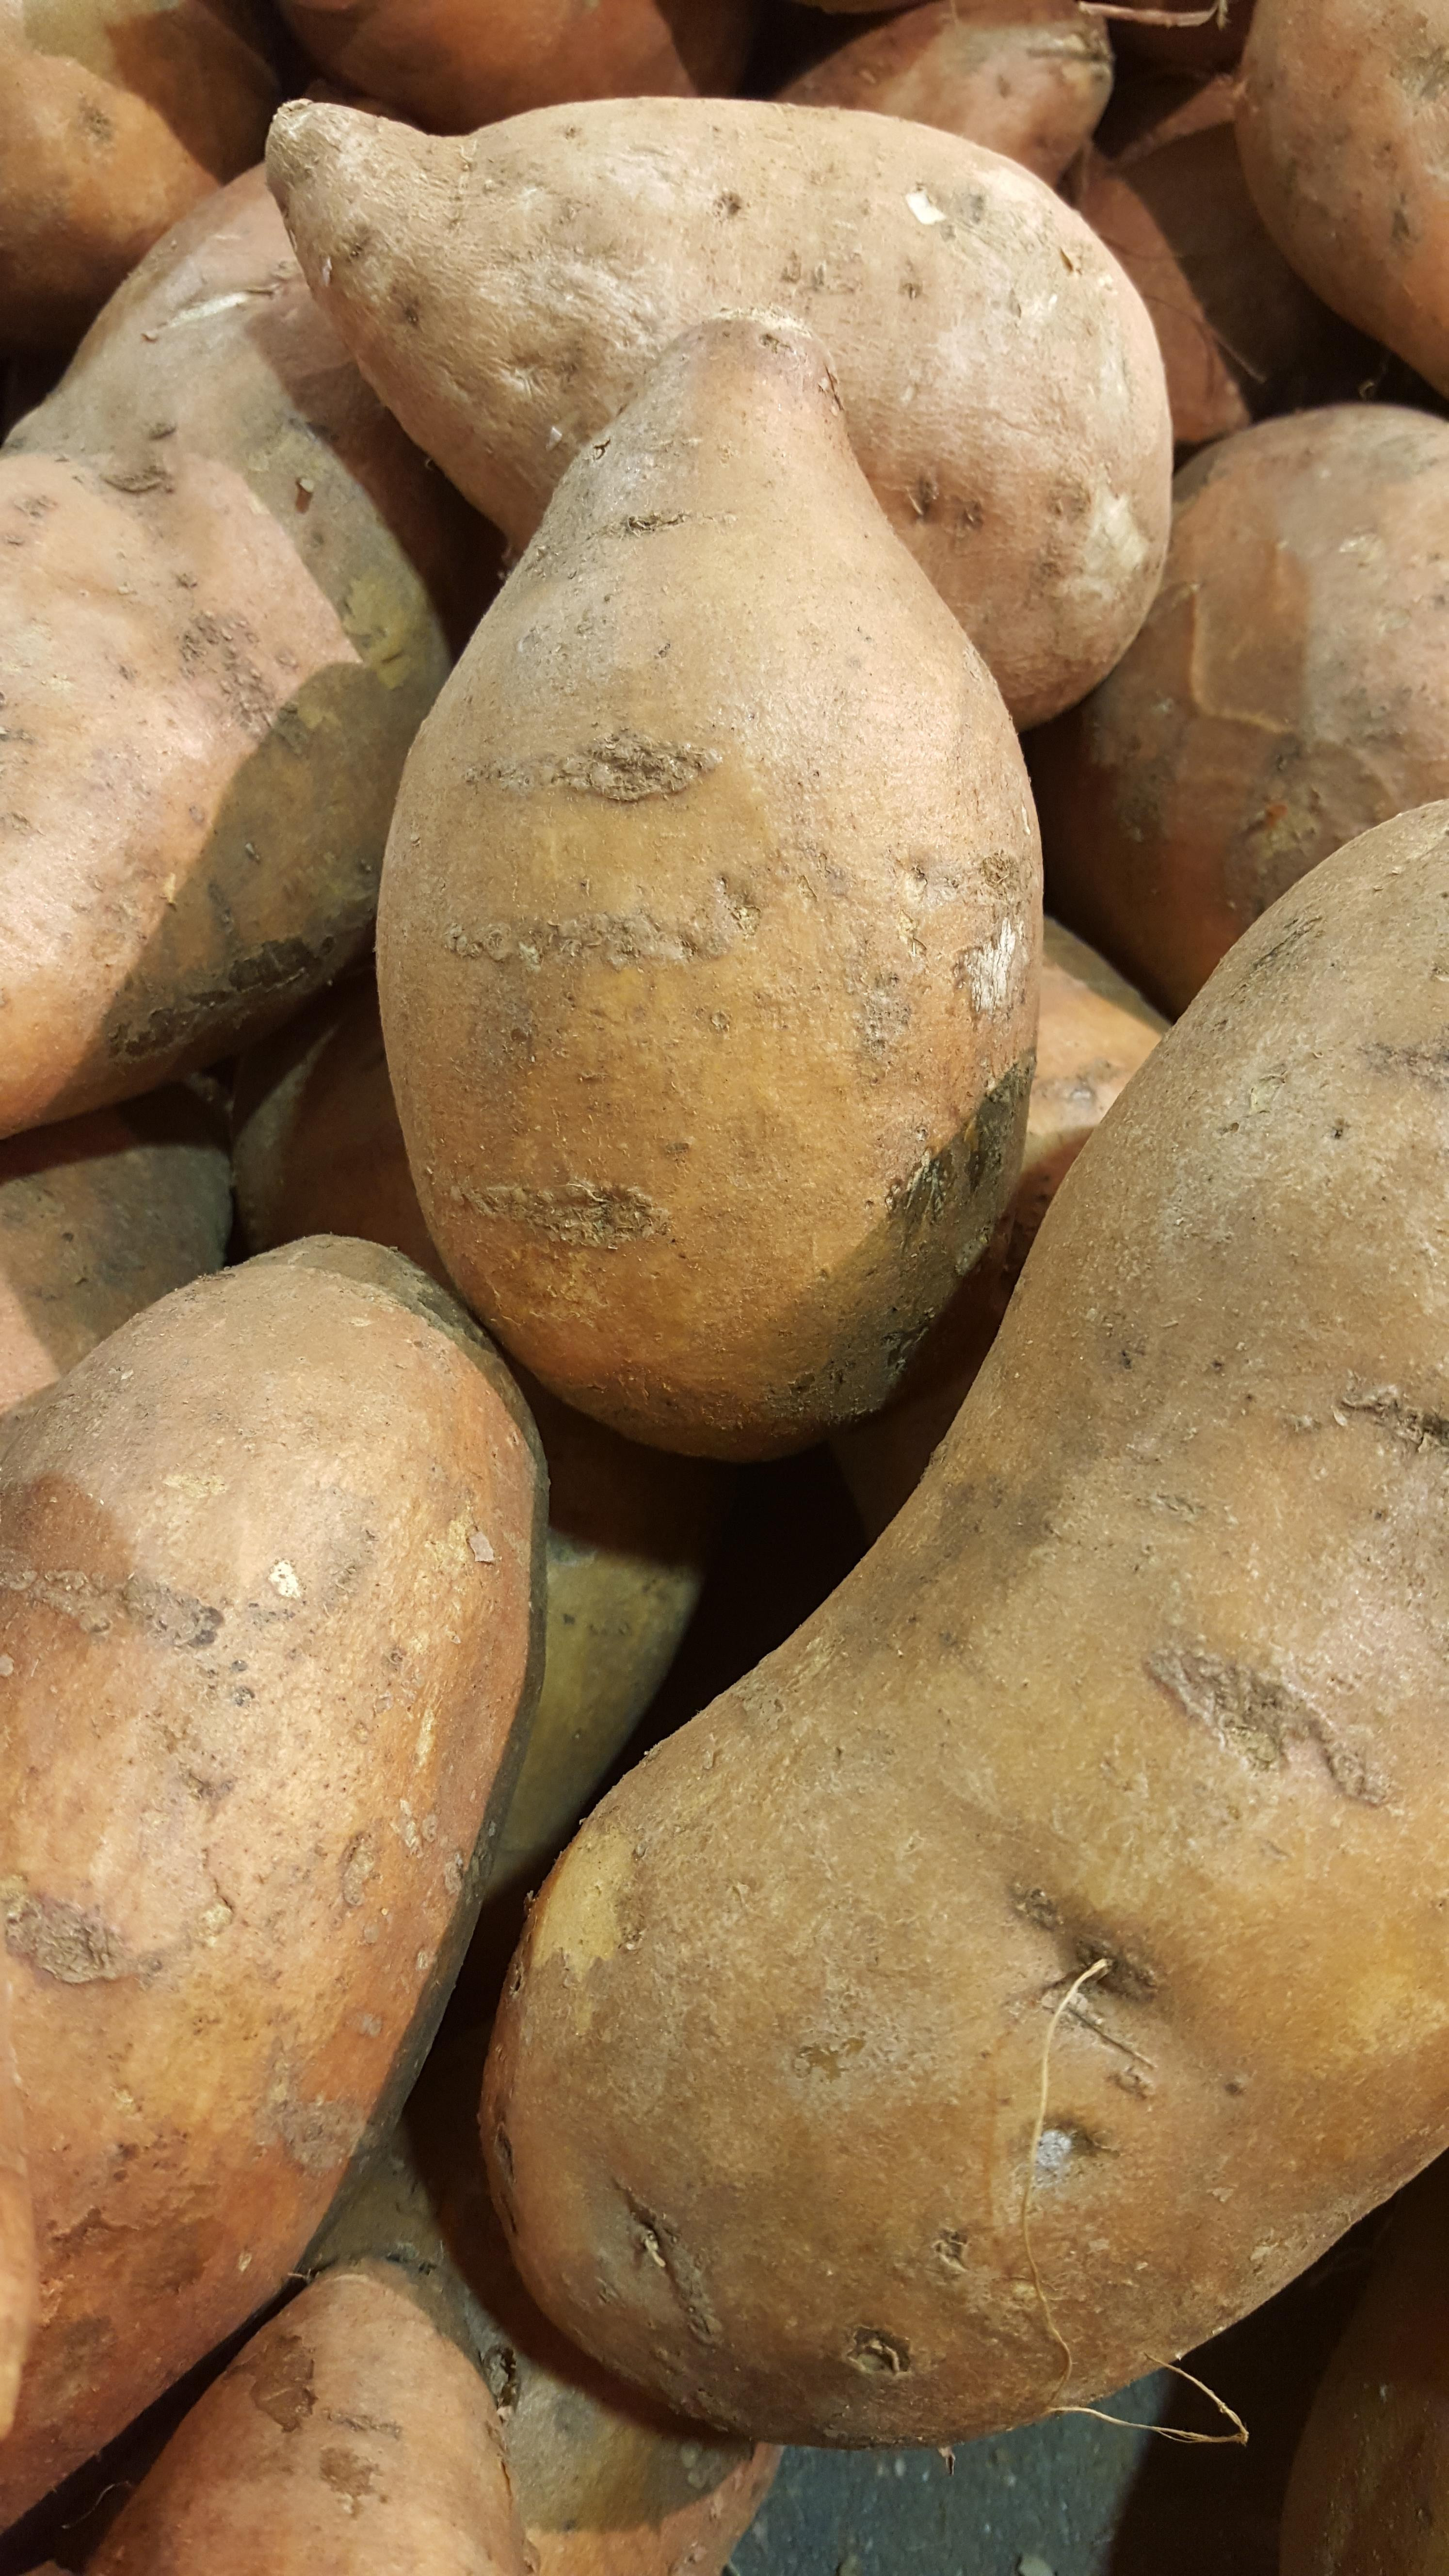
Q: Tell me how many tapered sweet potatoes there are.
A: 2